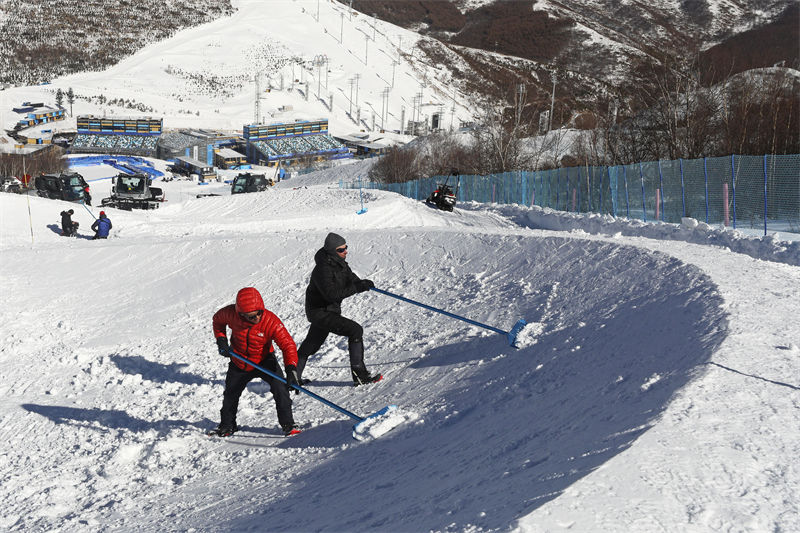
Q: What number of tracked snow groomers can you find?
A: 3